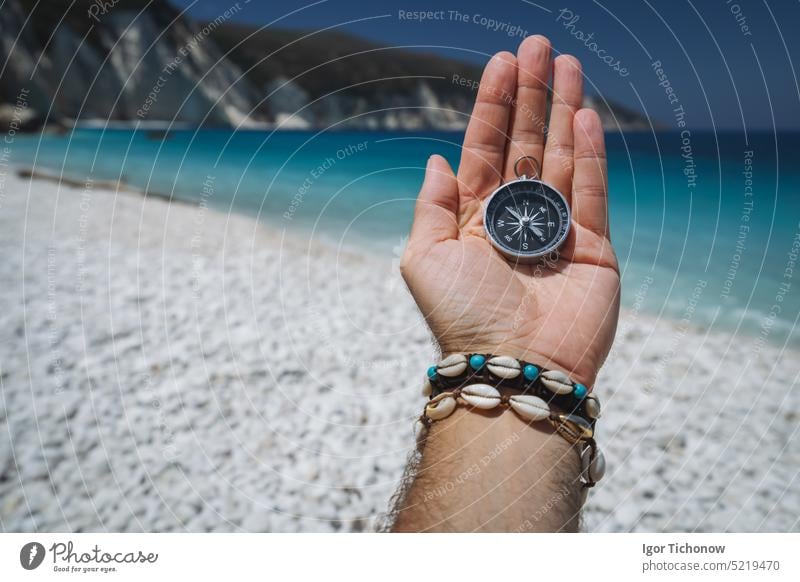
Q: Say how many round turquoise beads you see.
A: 4